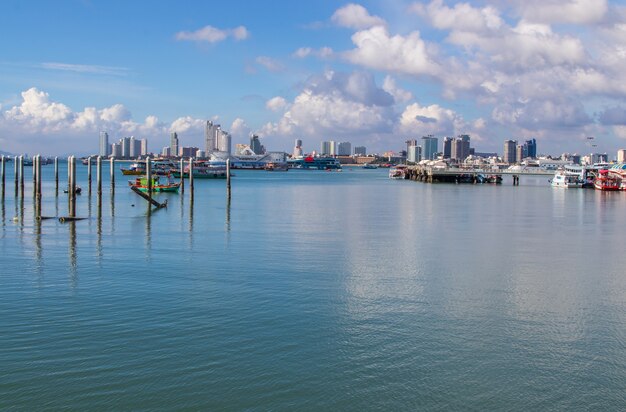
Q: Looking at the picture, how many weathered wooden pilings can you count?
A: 15